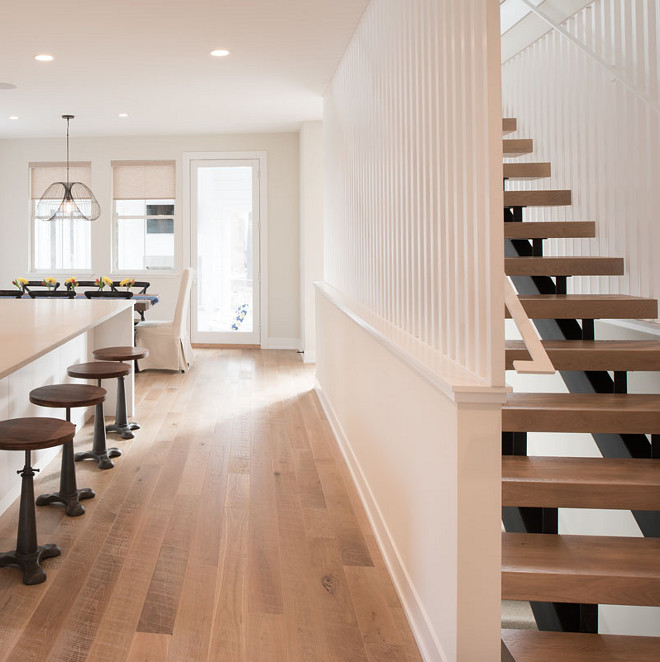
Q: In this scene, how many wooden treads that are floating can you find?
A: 12